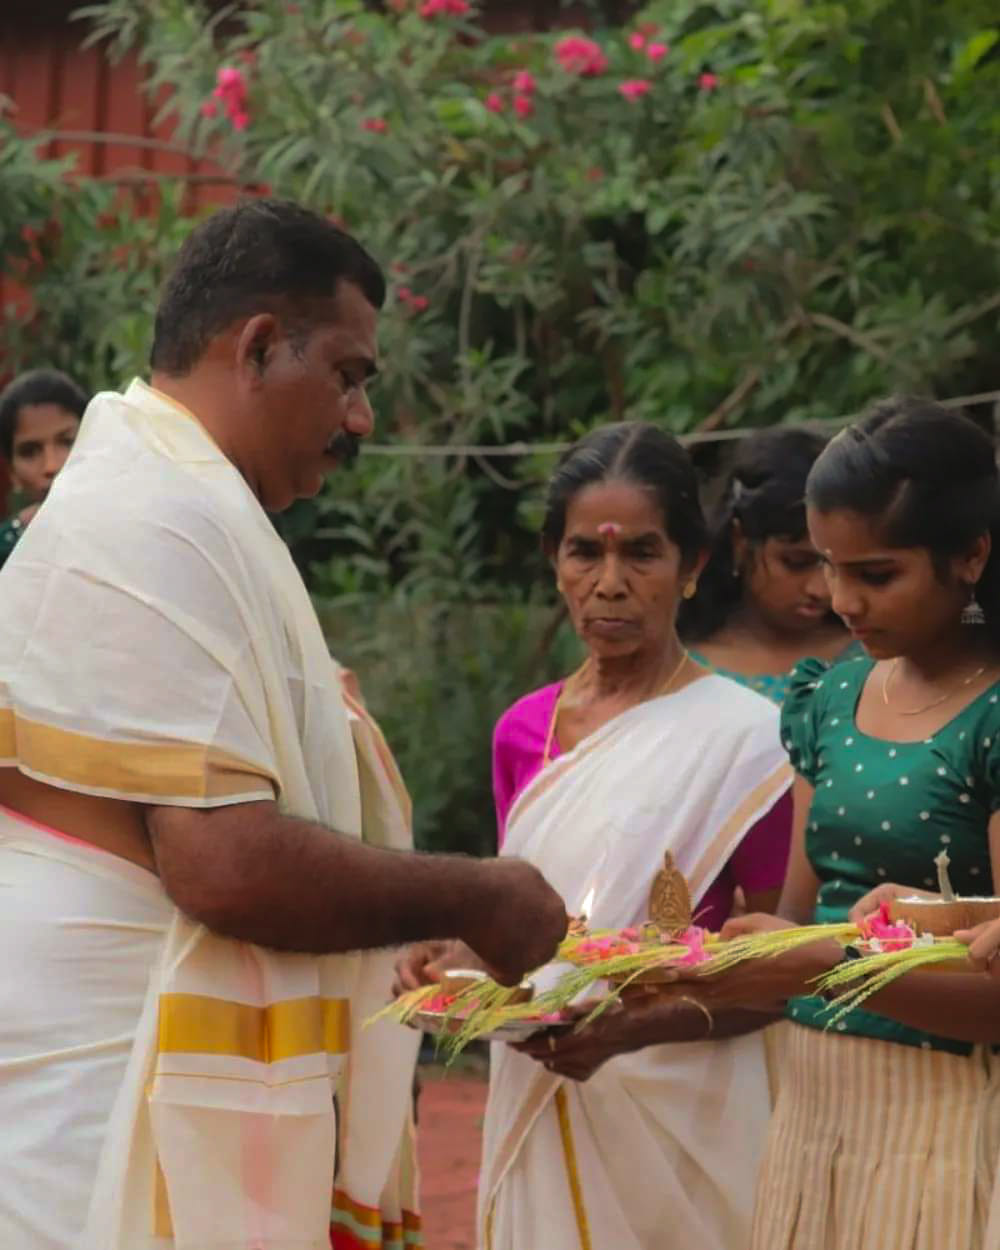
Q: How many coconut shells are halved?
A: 2